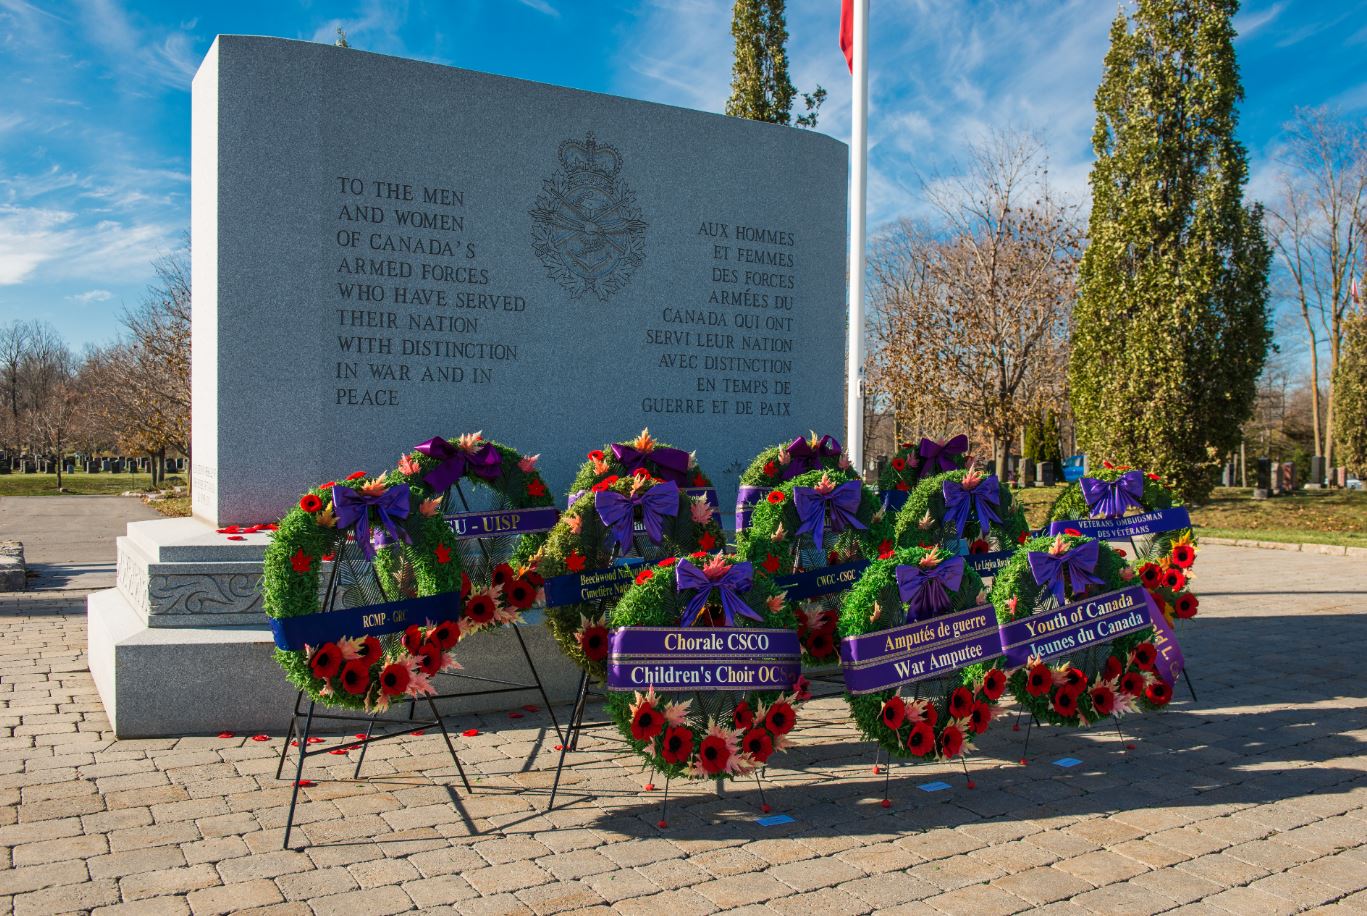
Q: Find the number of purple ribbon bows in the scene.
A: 12